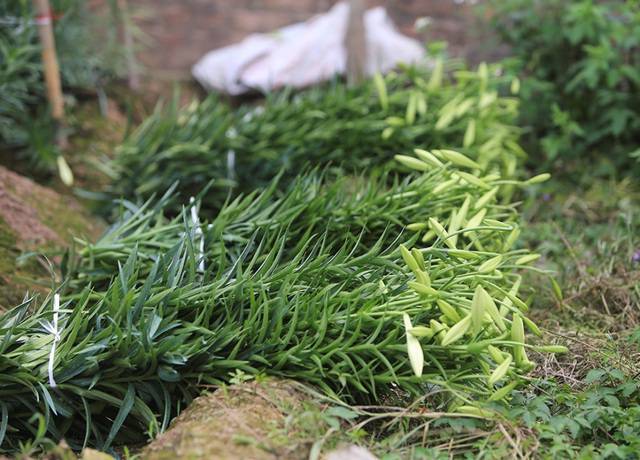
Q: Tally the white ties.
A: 3